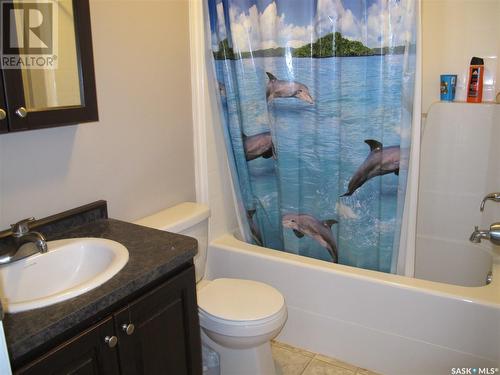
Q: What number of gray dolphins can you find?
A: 5